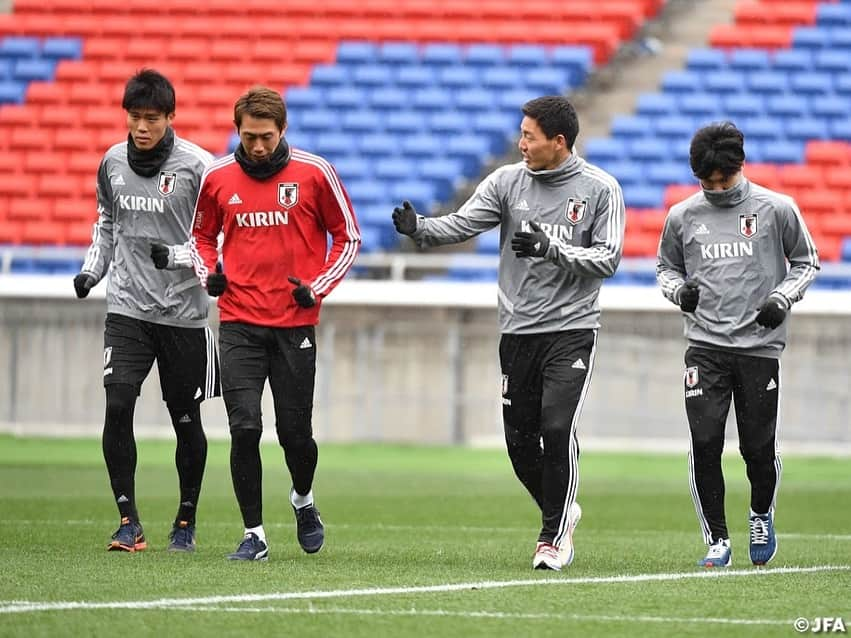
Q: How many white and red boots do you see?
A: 2